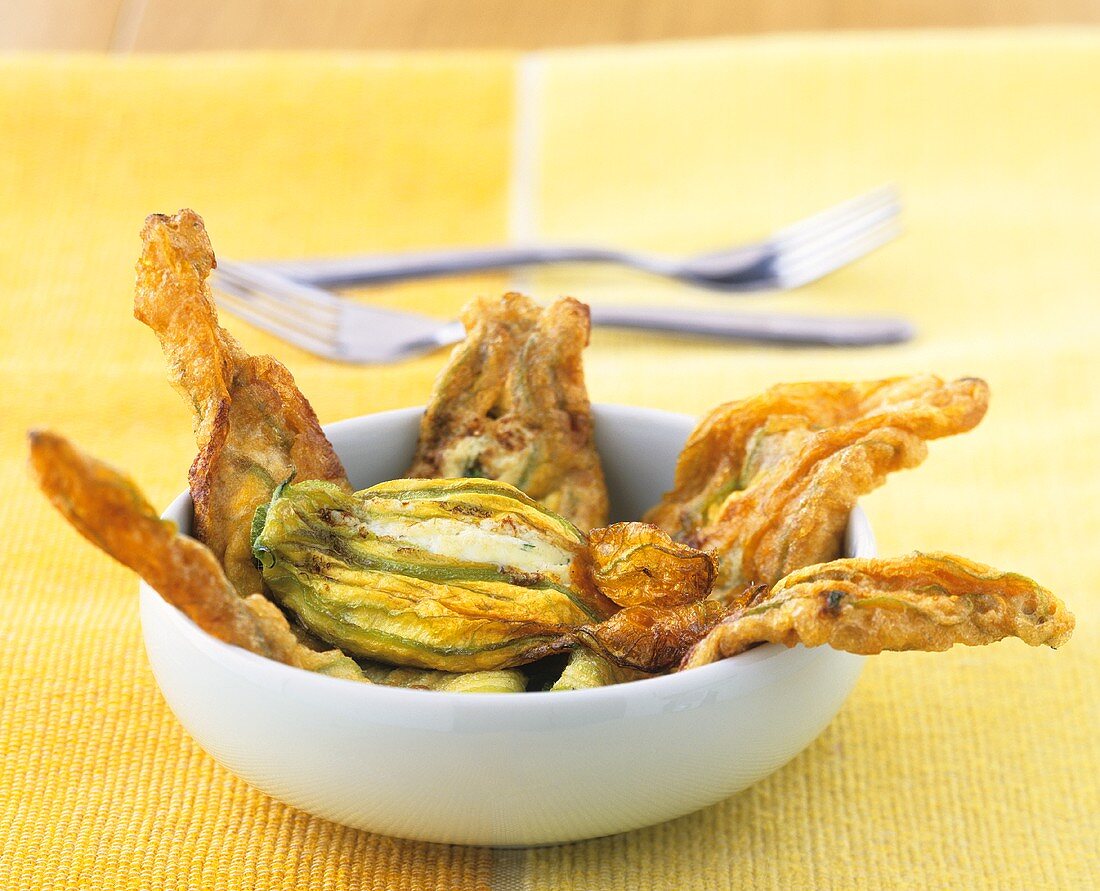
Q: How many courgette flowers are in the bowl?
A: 6